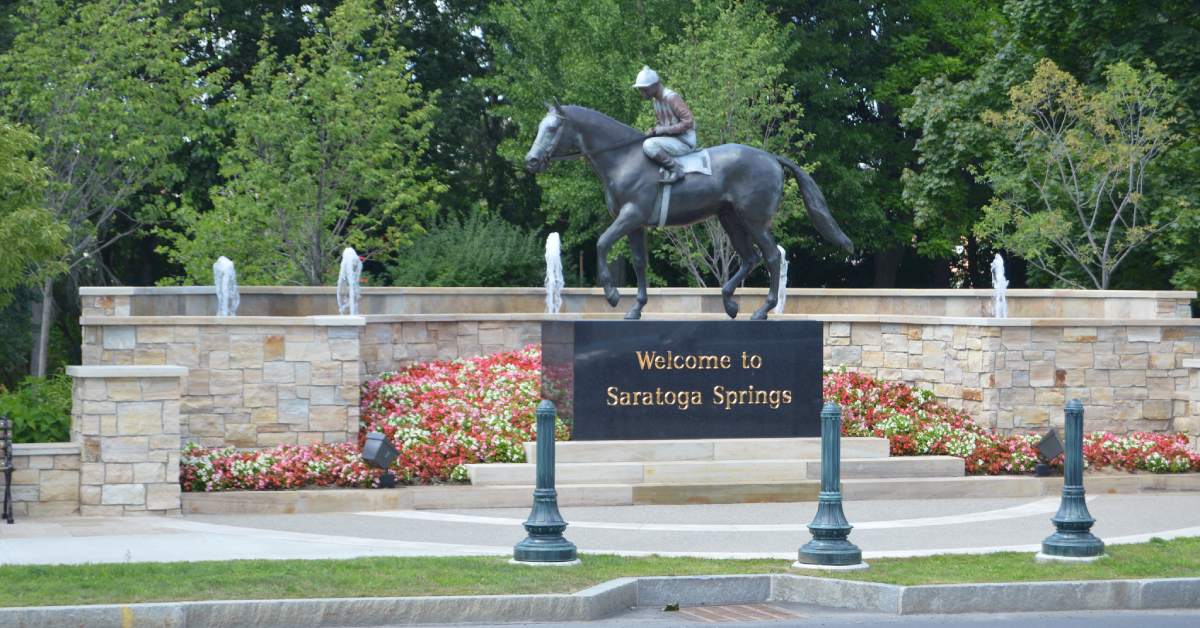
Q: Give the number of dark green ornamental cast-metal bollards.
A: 3